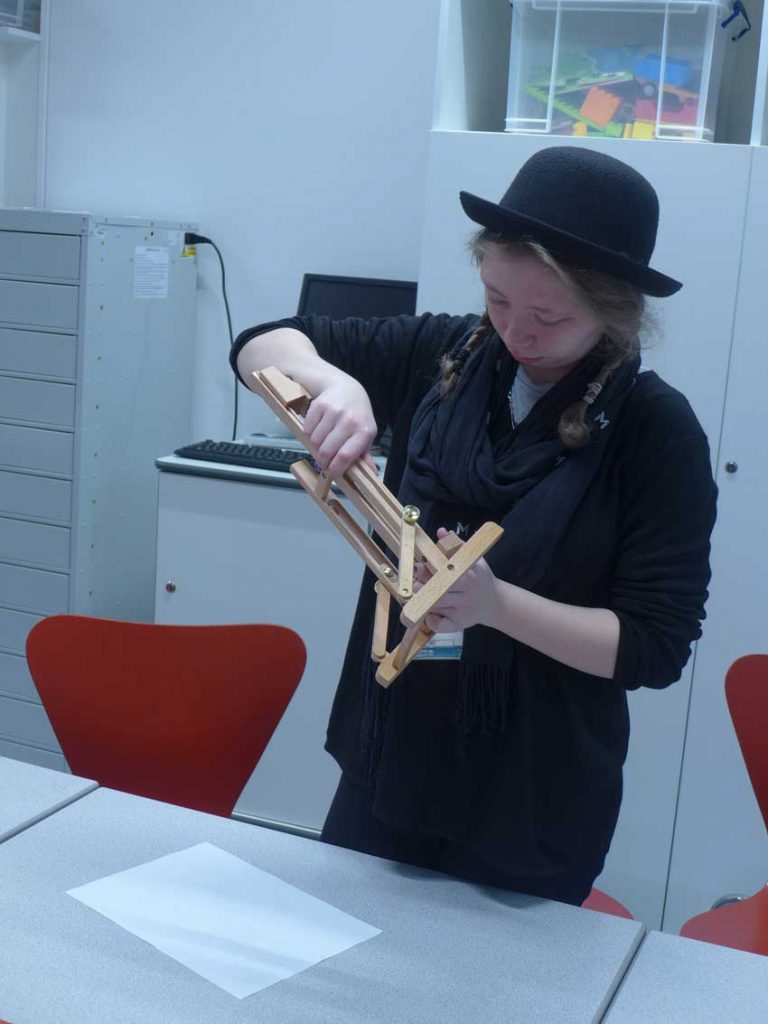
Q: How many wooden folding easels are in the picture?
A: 1